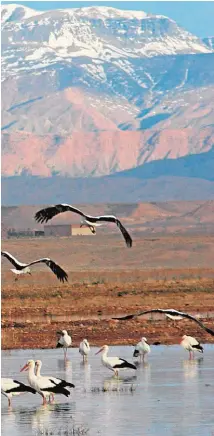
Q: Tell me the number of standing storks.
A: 8